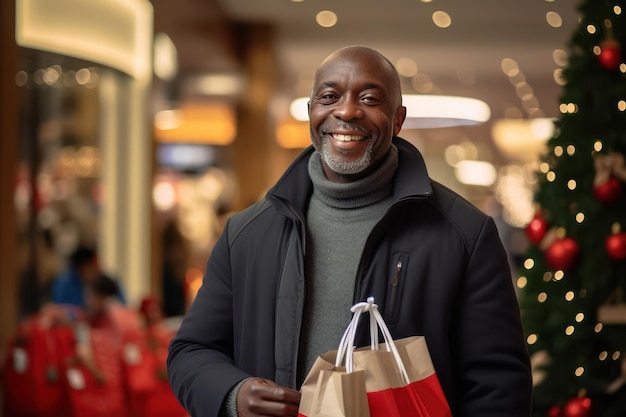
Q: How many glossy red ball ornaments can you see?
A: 6